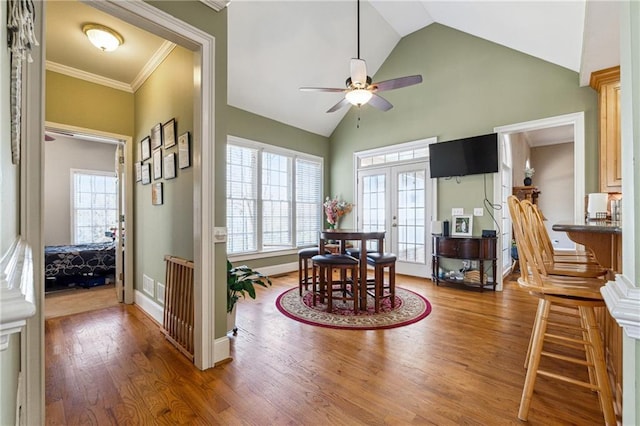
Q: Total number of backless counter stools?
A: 4